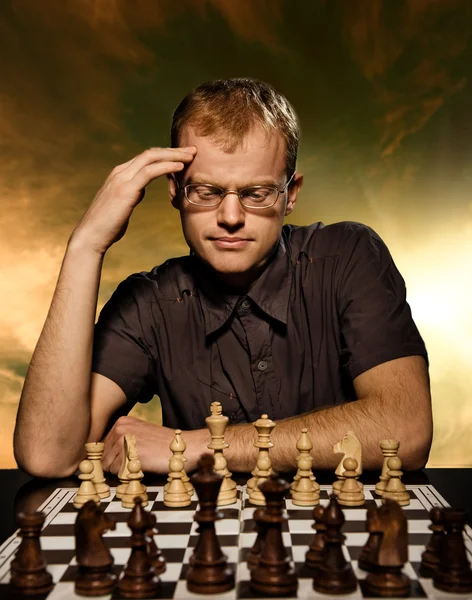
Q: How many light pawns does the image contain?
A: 8